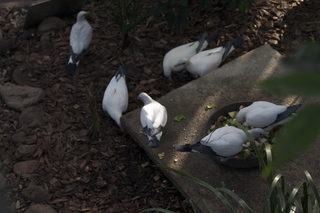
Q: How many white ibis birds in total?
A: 7